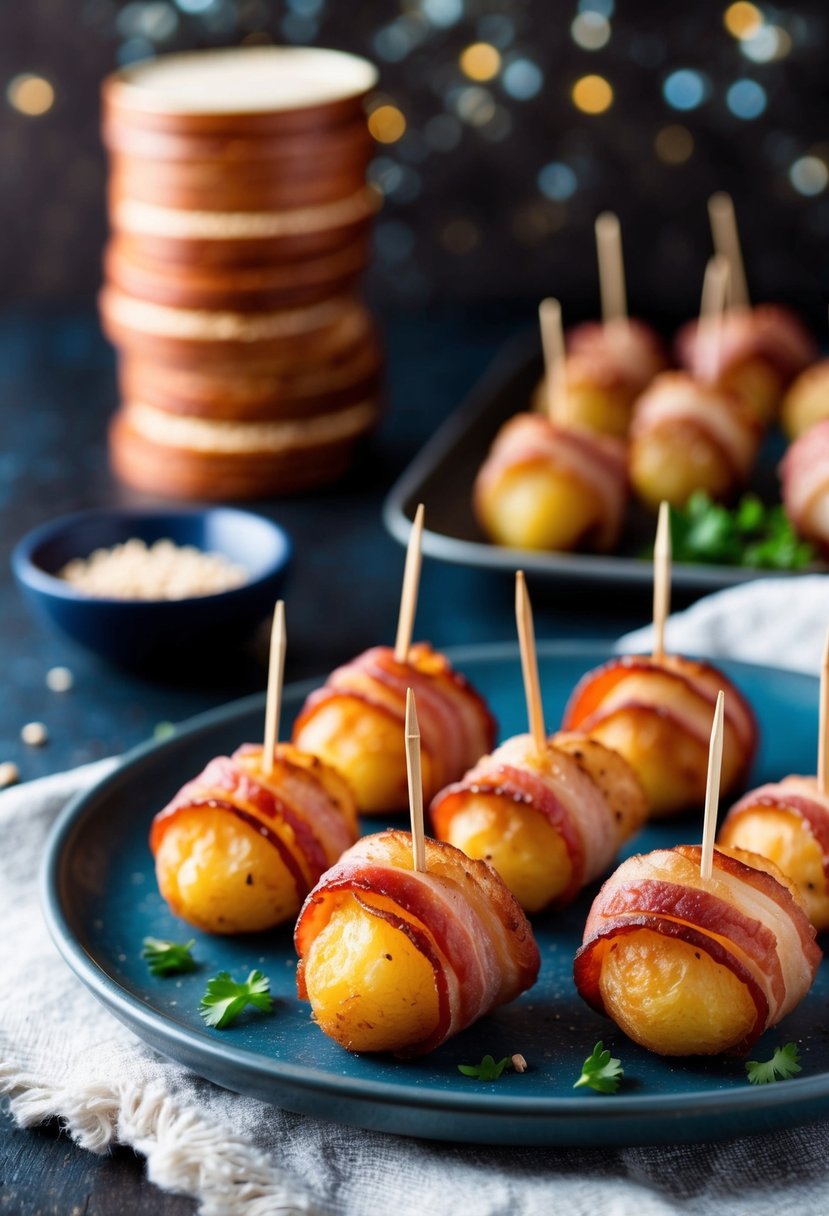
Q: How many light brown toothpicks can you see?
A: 11